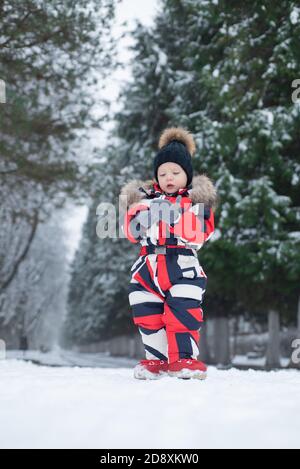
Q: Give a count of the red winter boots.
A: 2